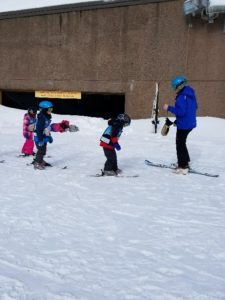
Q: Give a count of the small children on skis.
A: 3